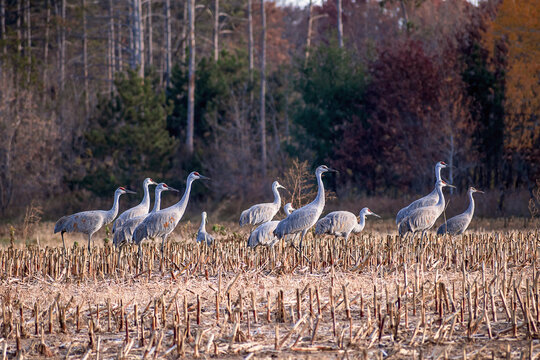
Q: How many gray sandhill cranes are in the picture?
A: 12